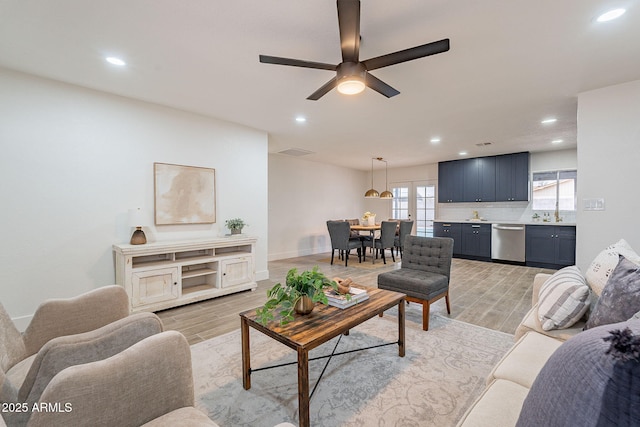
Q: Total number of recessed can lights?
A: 7